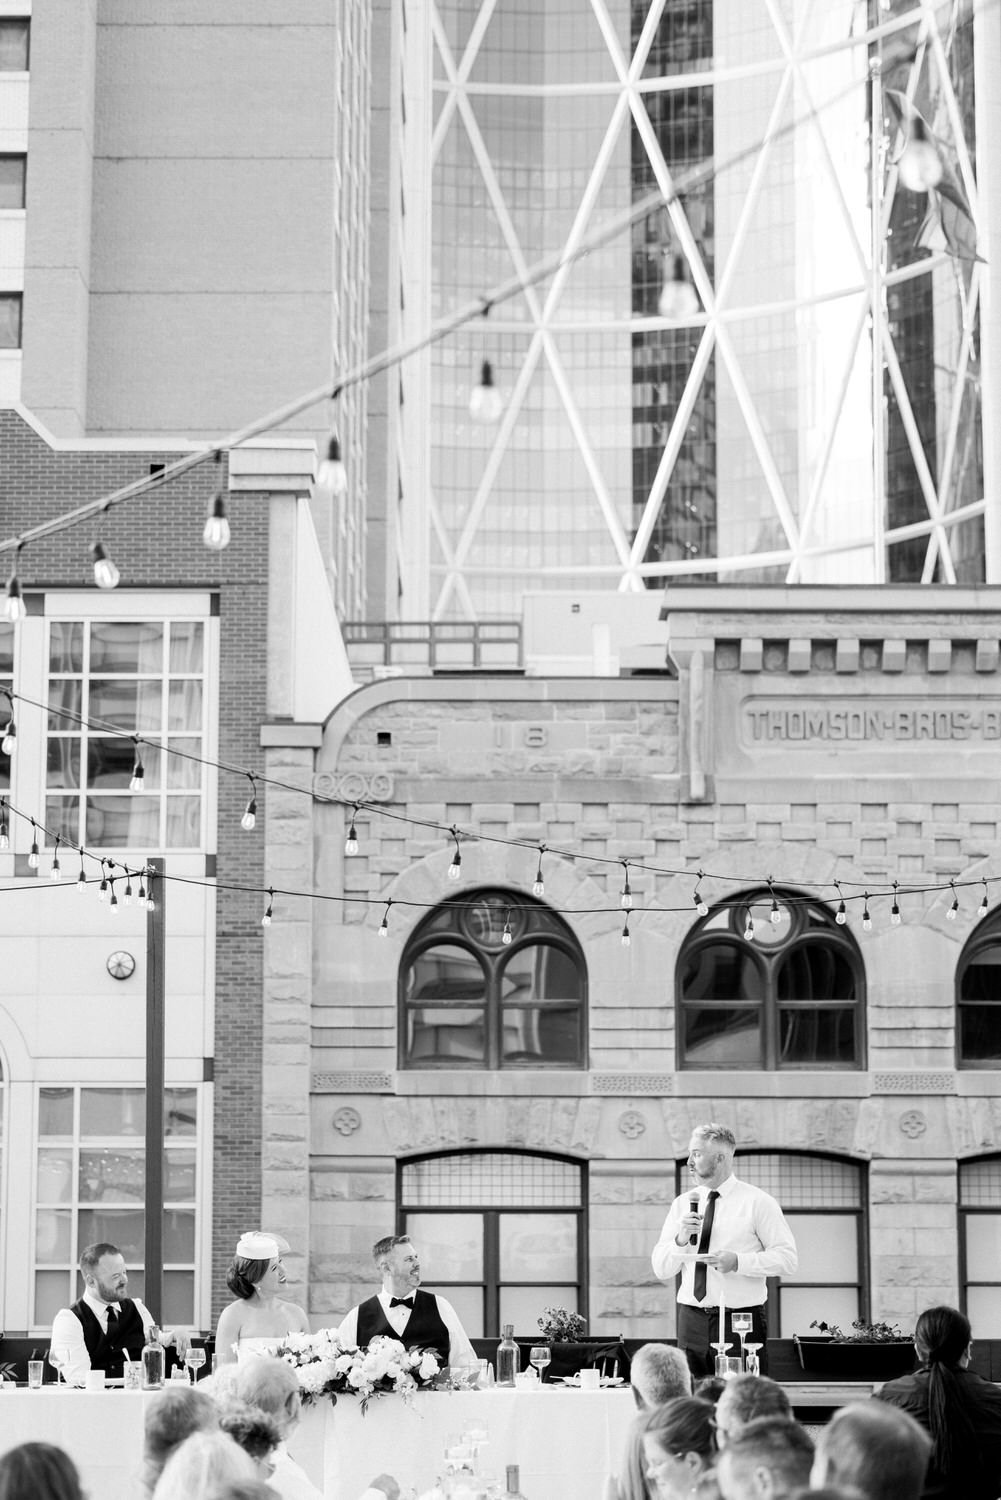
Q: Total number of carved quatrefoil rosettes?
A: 3